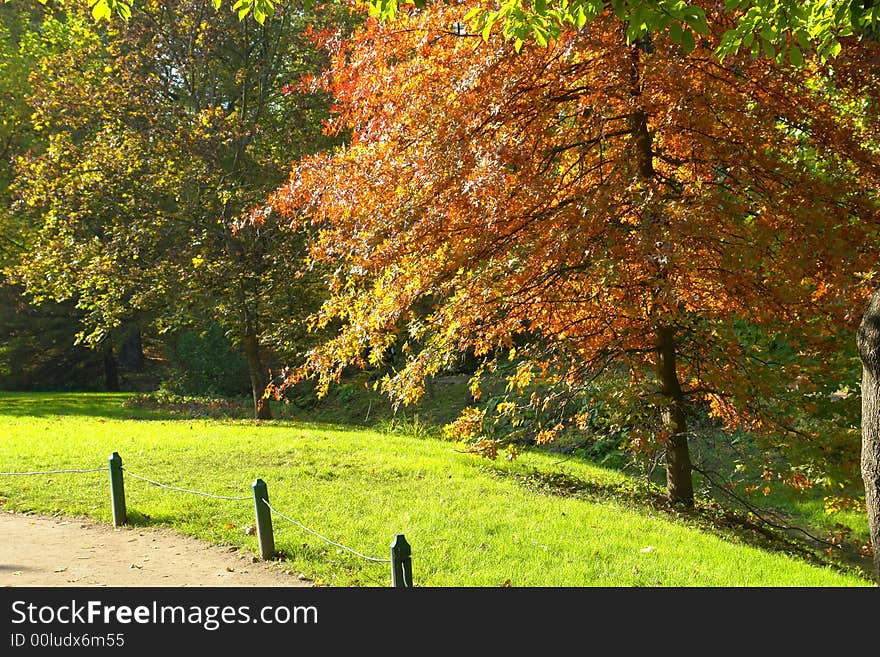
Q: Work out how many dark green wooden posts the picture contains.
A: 3